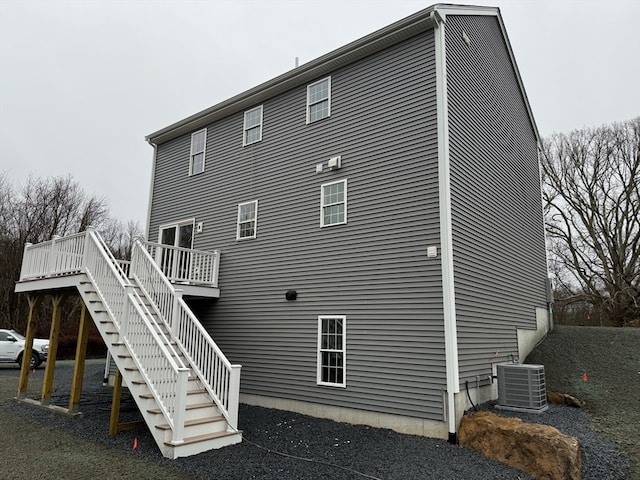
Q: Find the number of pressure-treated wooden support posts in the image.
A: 4